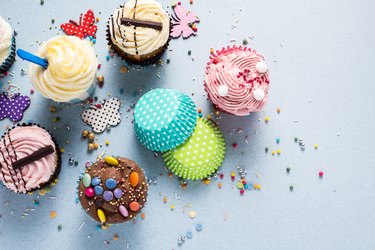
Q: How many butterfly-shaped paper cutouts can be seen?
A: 4